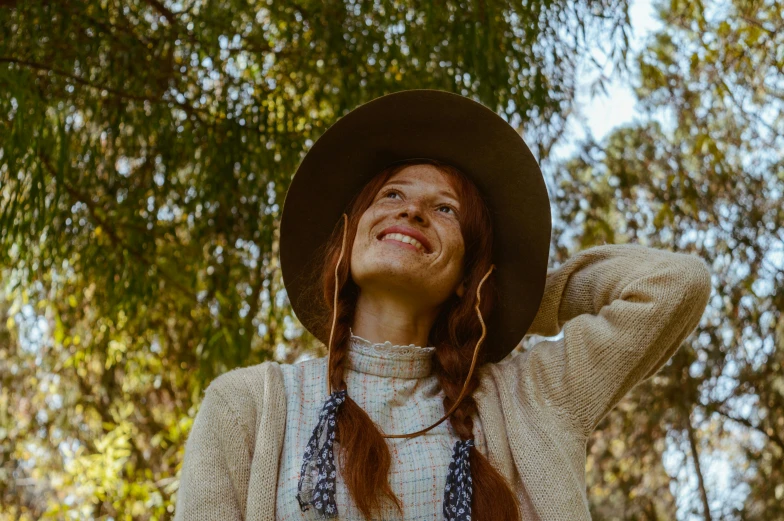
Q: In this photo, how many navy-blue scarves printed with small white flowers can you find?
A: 2